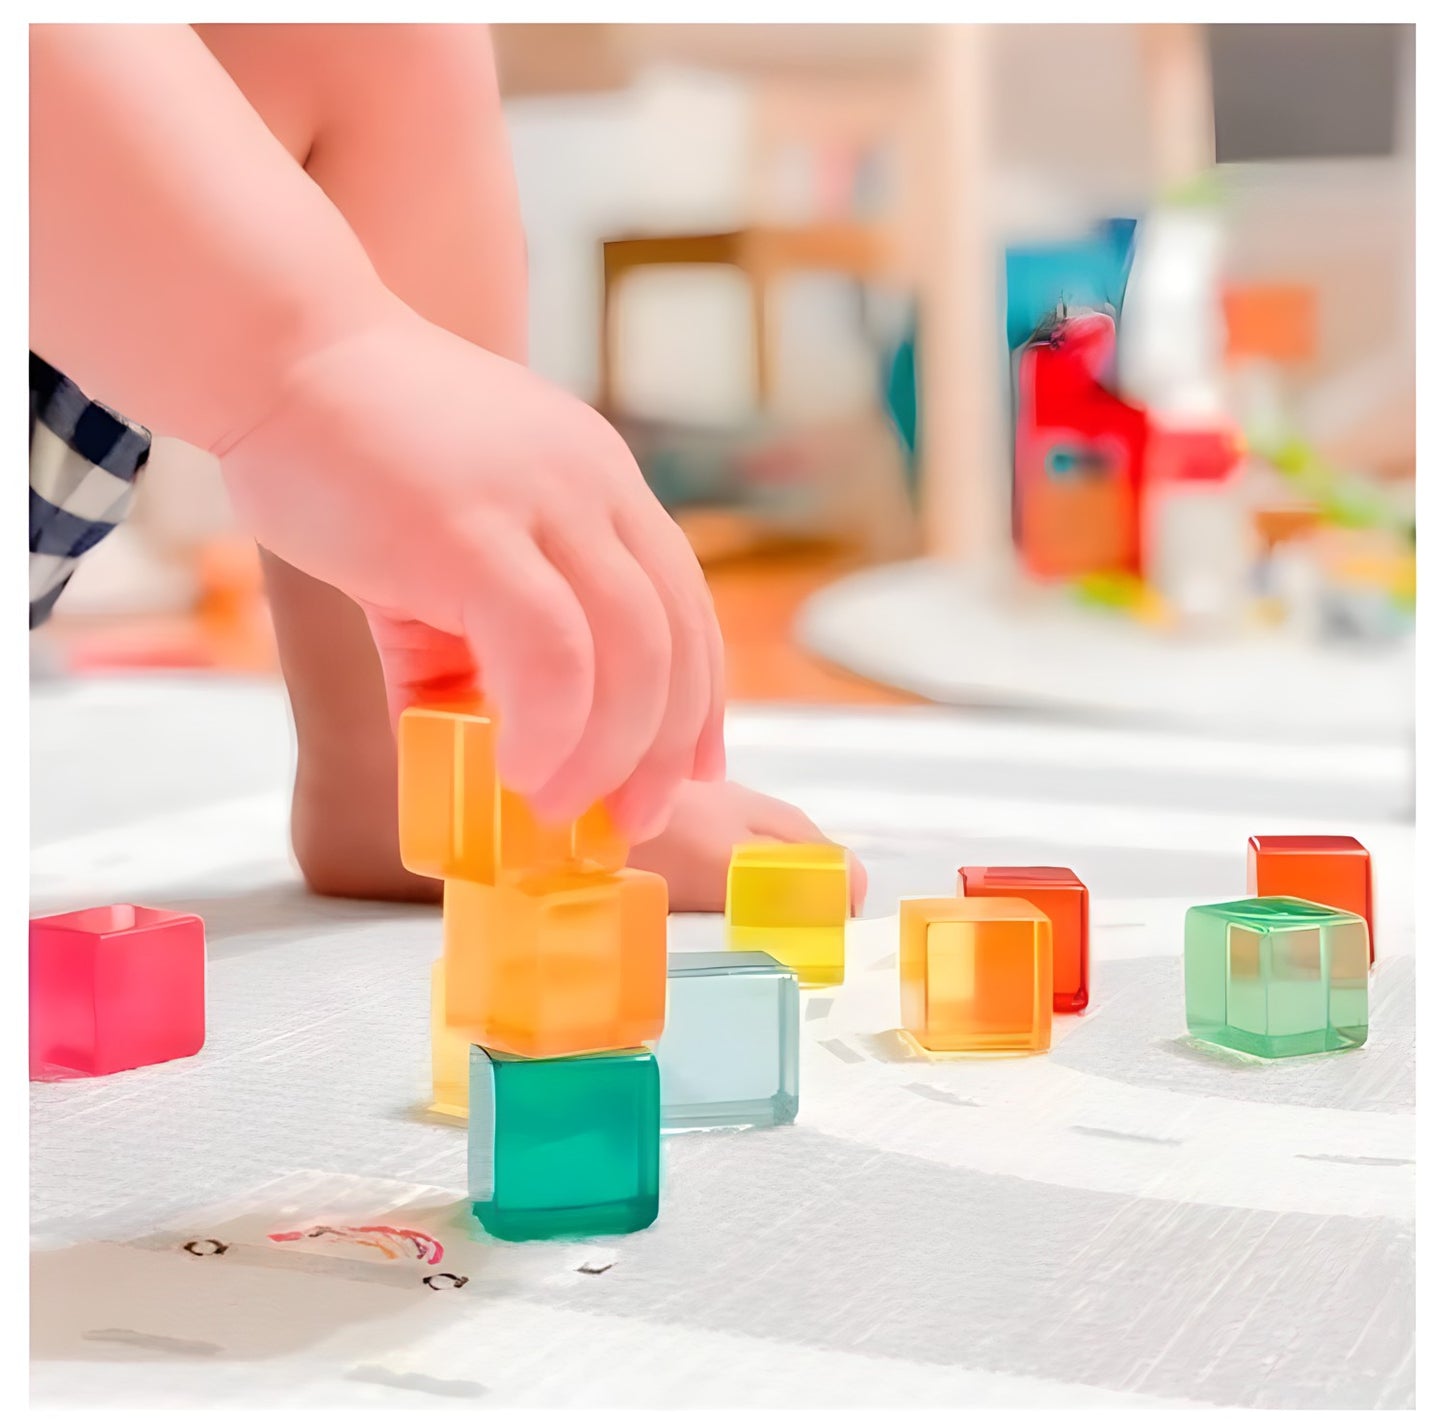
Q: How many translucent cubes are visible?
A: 11